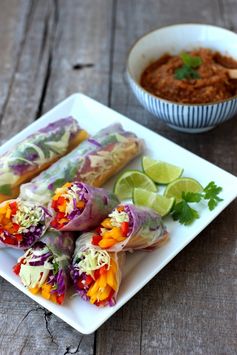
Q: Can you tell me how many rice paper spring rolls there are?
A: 7